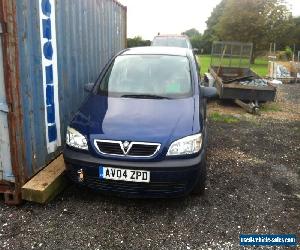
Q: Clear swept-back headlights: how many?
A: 2